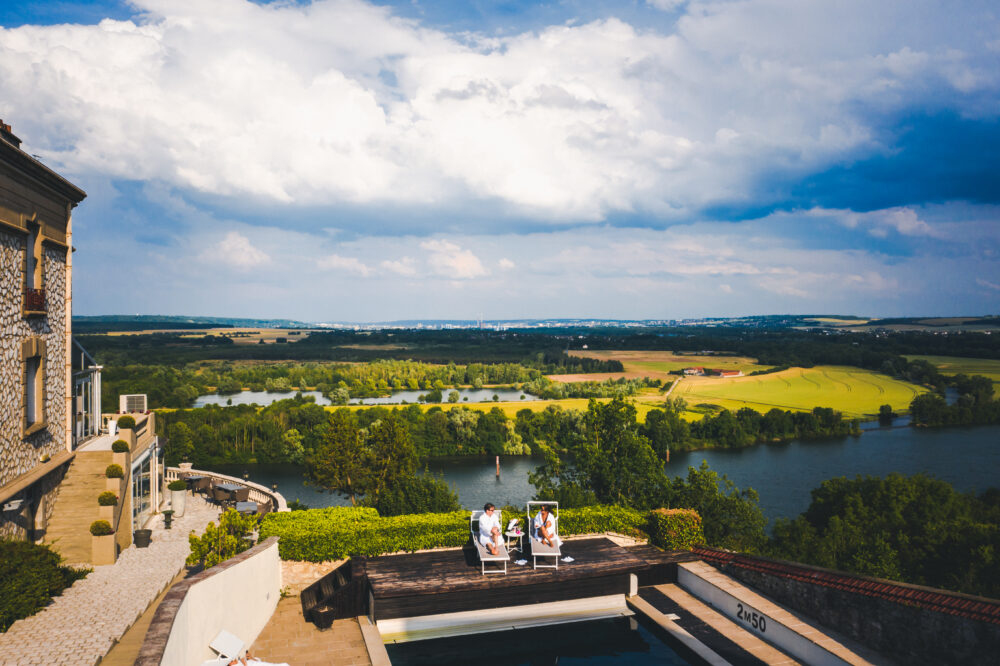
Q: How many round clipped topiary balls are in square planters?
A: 5